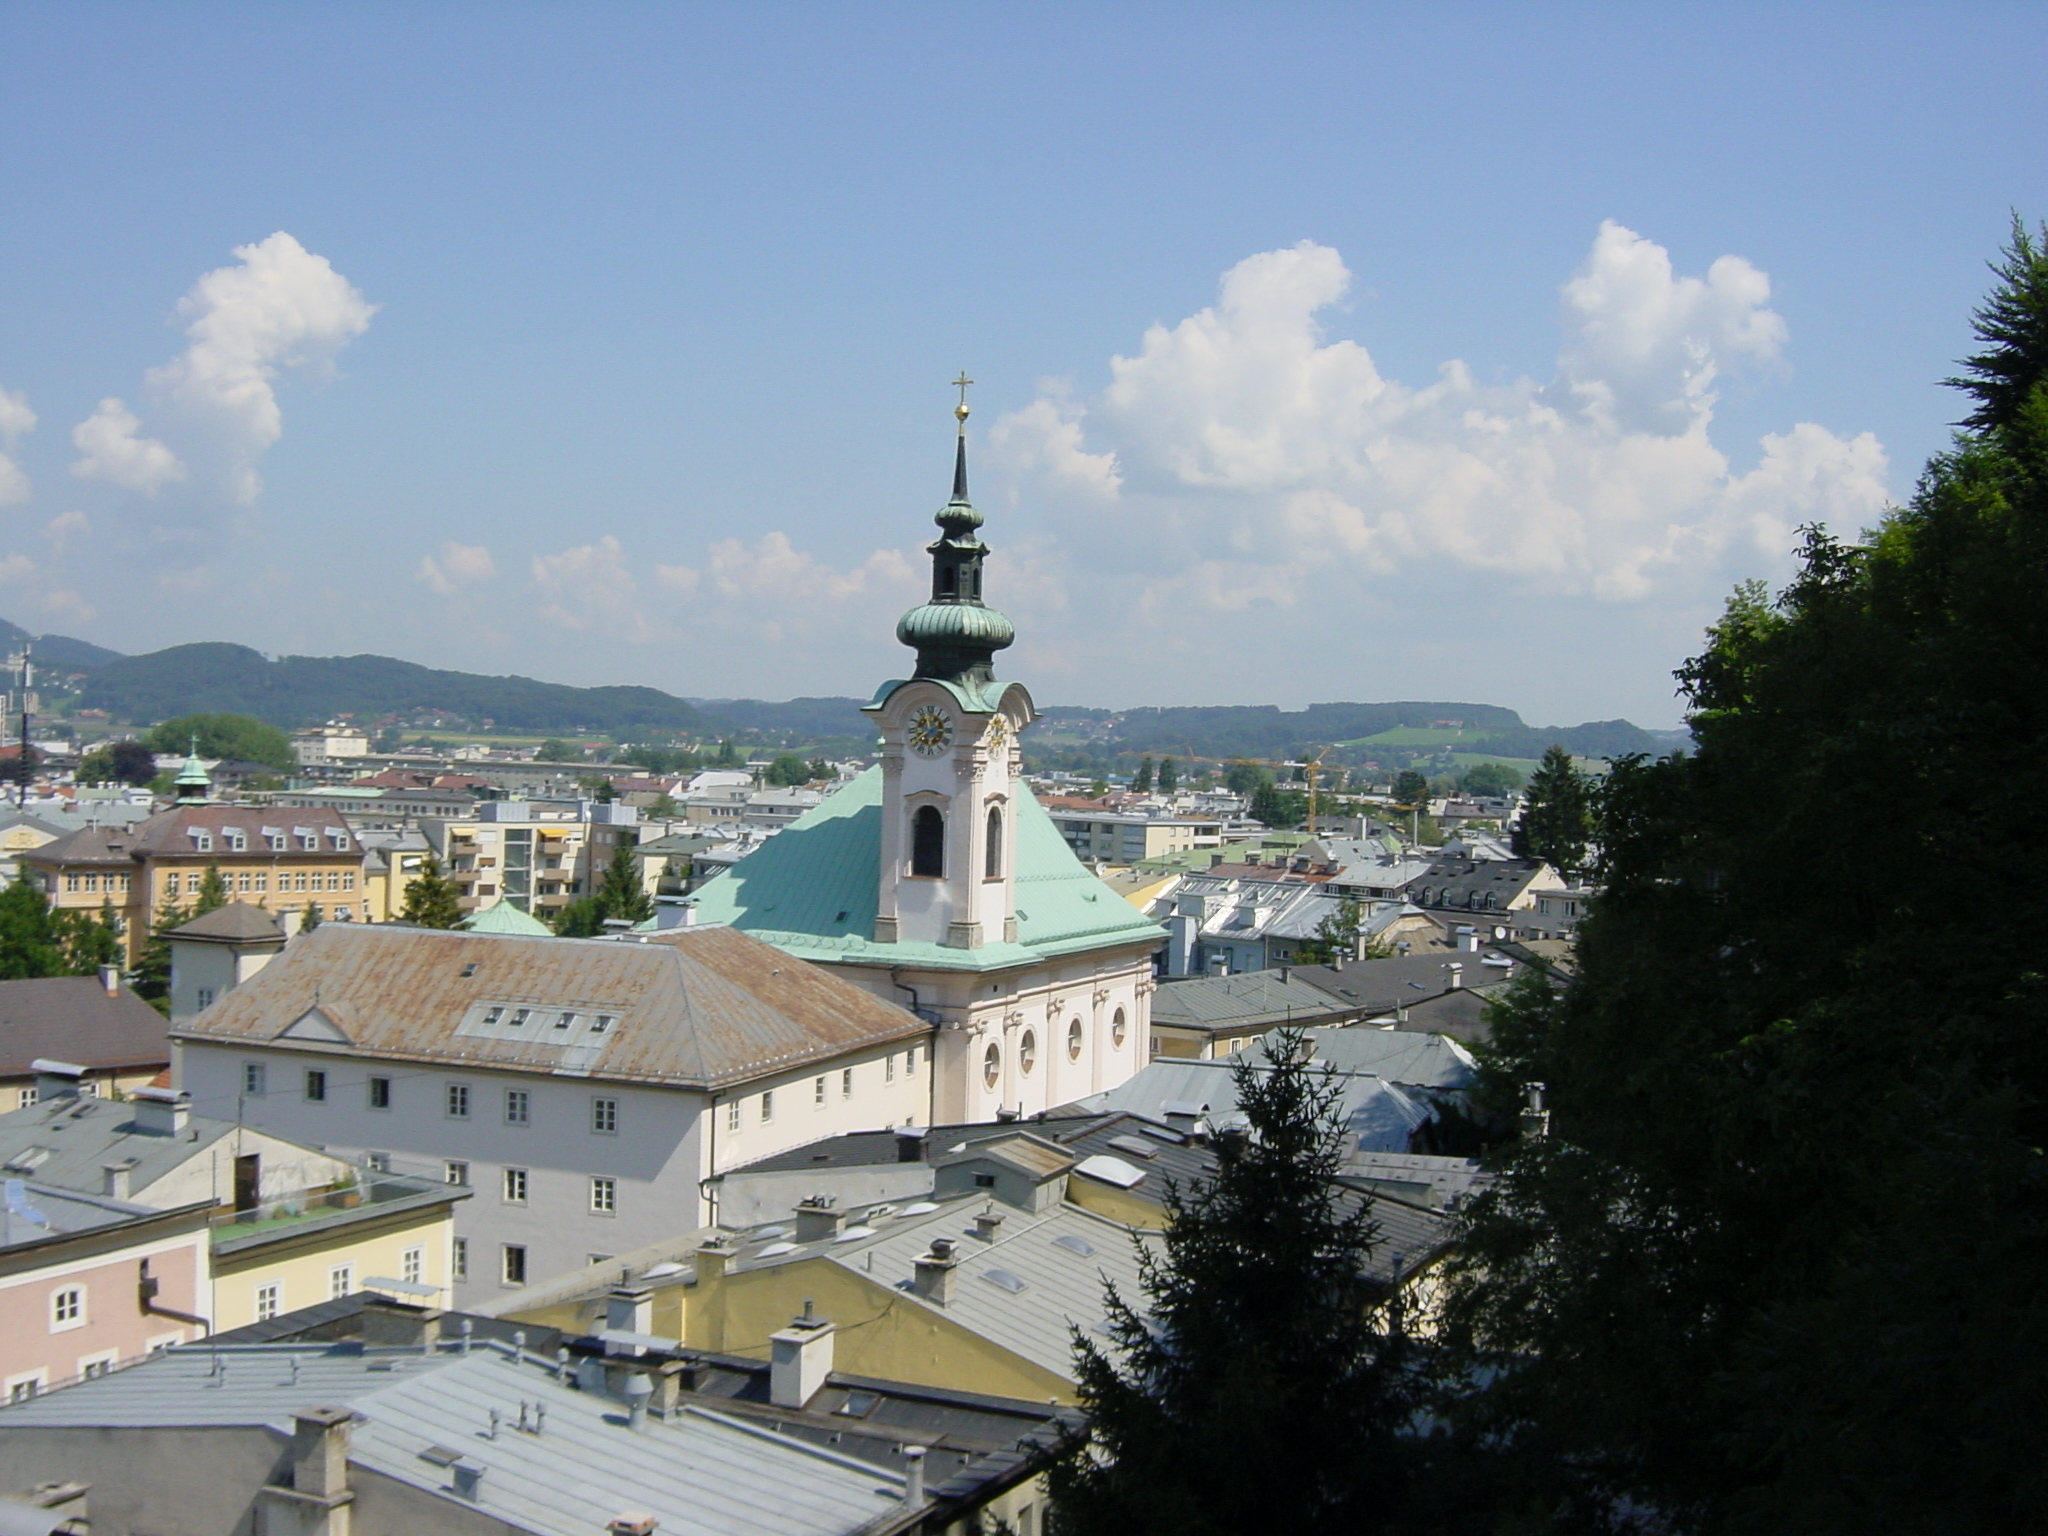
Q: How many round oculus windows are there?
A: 4